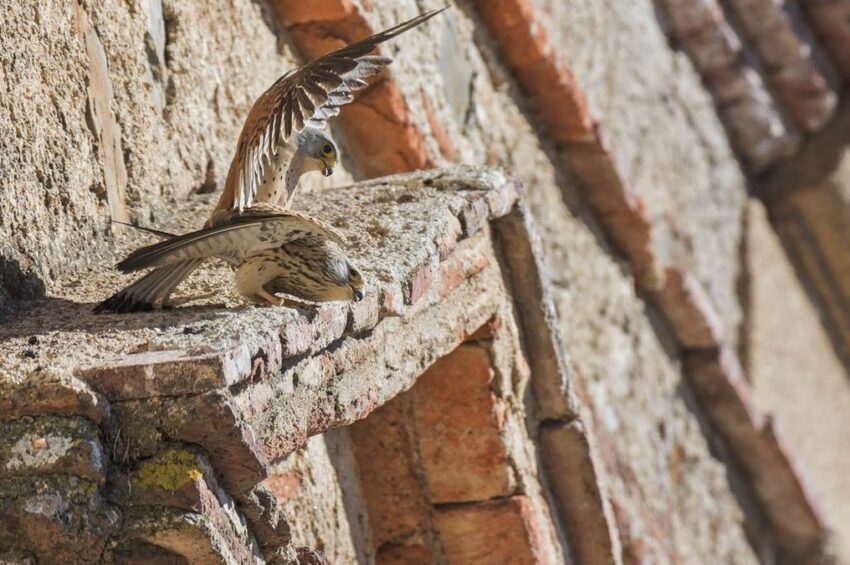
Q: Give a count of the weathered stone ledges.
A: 1